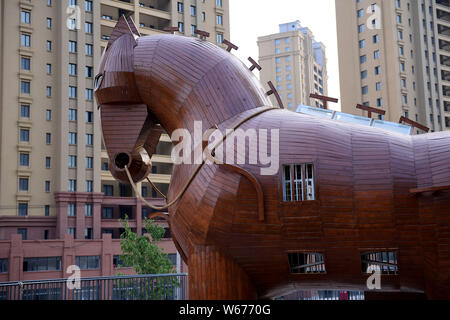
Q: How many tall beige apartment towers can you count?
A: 3